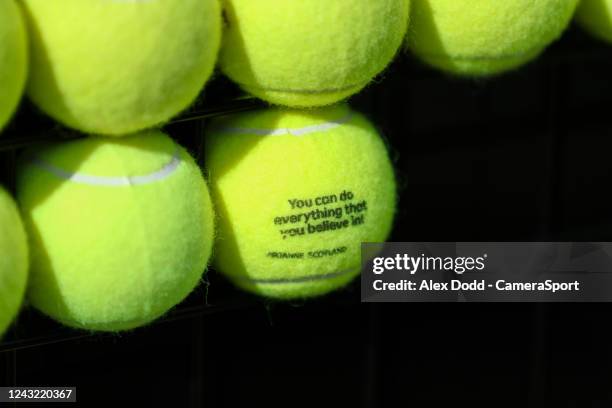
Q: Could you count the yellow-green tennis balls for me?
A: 8